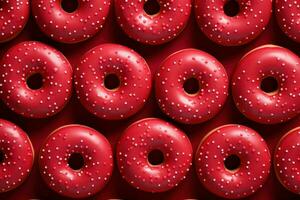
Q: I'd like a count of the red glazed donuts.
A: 14